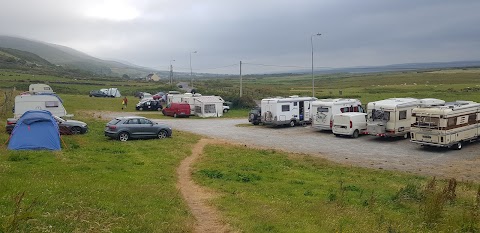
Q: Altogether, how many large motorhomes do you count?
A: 4